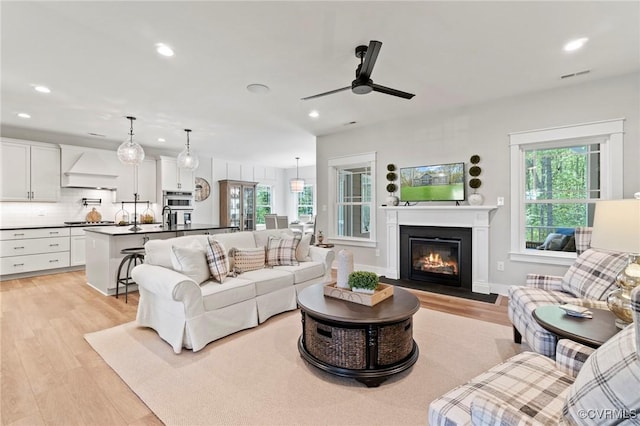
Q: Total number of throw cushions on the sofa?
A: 5